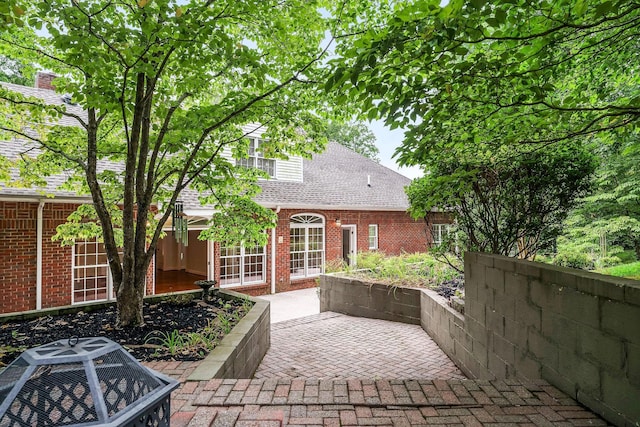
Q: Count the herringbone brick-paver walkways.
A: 1